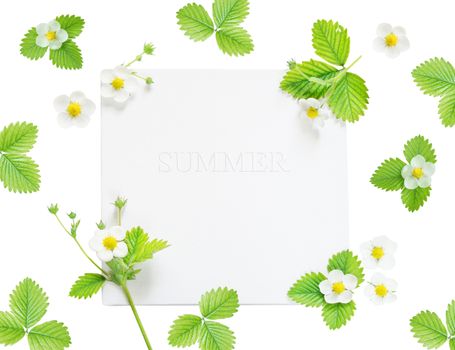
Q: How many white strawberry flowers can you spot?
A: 10